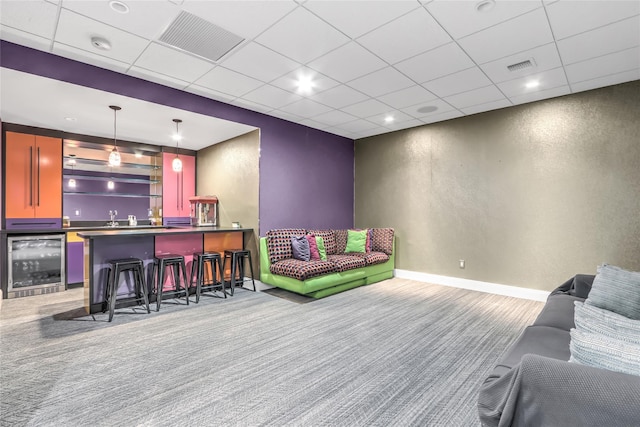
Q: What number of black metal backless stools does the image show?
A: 4